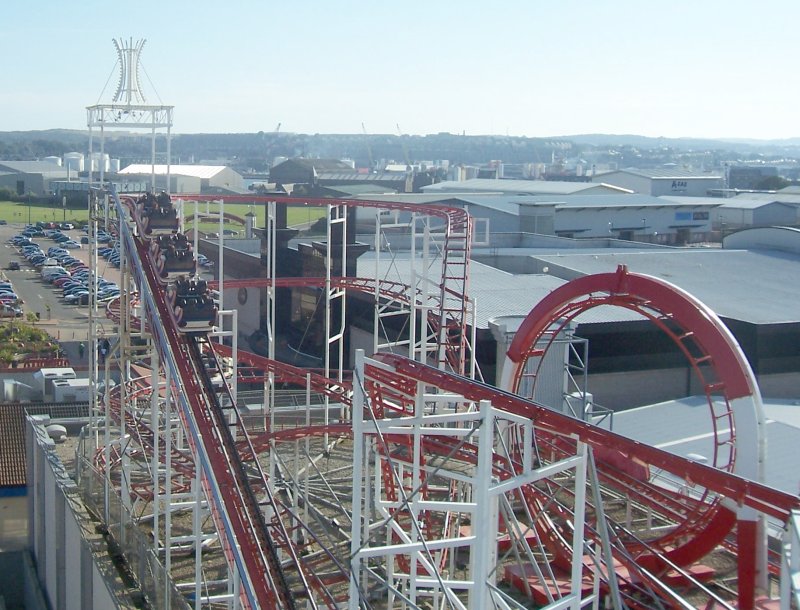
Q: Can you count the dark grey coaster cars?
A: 3